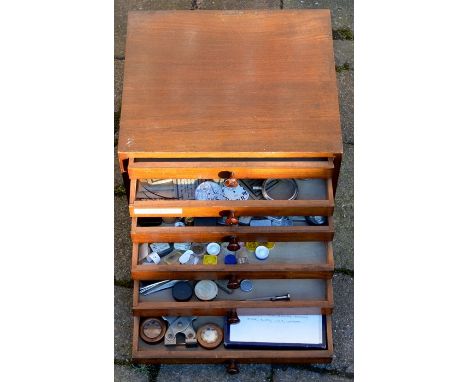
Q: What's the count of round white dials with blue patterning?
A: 2